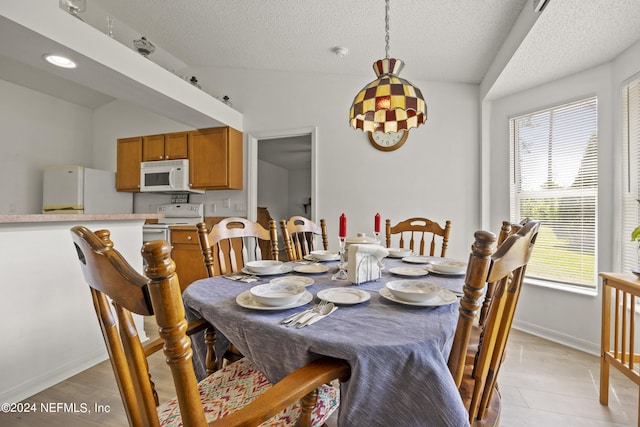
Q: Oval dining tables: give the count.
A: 1